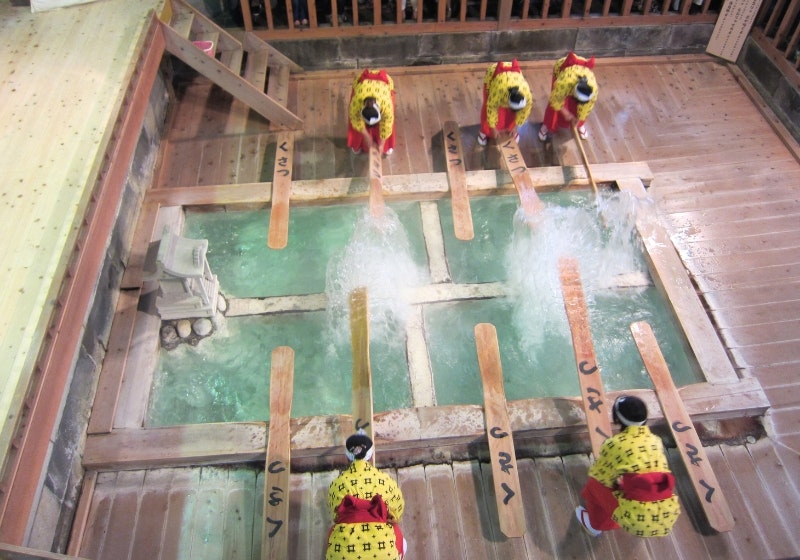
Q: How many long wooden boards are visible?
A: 10